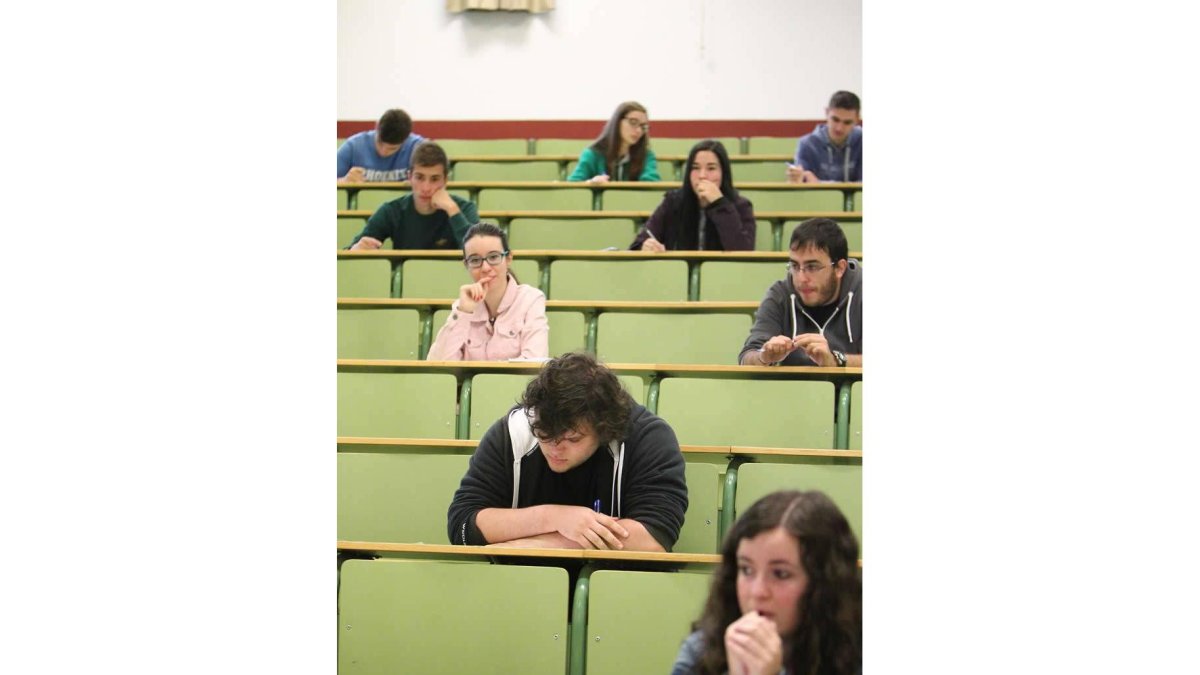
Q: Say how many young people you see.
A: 9